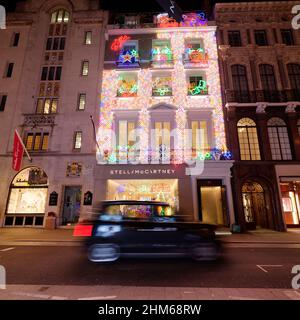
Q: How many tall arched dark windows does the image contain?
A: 3